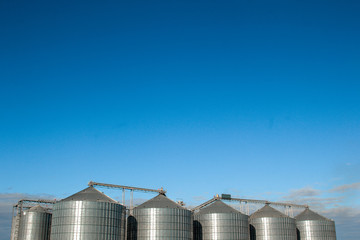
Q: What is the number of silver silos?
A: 6